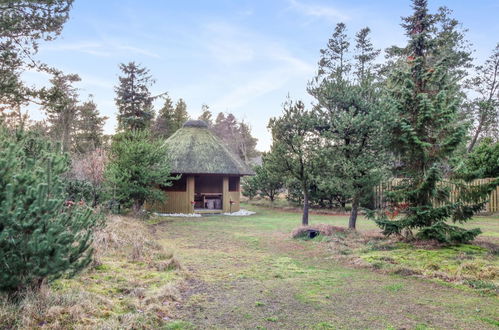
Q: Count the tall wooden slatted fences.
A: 1